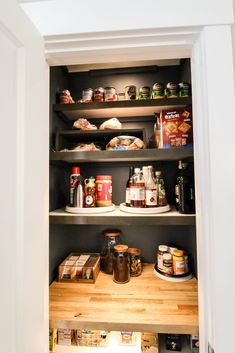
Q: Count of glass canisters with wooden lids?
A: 3